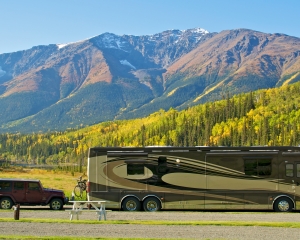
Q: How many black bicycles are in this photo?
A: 1